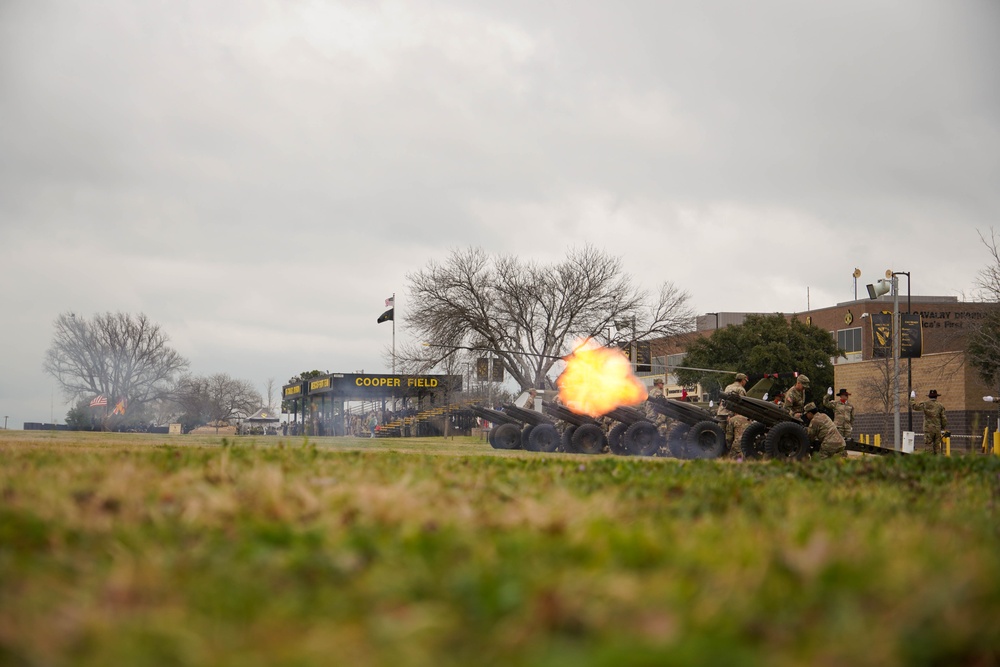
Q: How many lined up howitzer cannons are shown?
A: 6